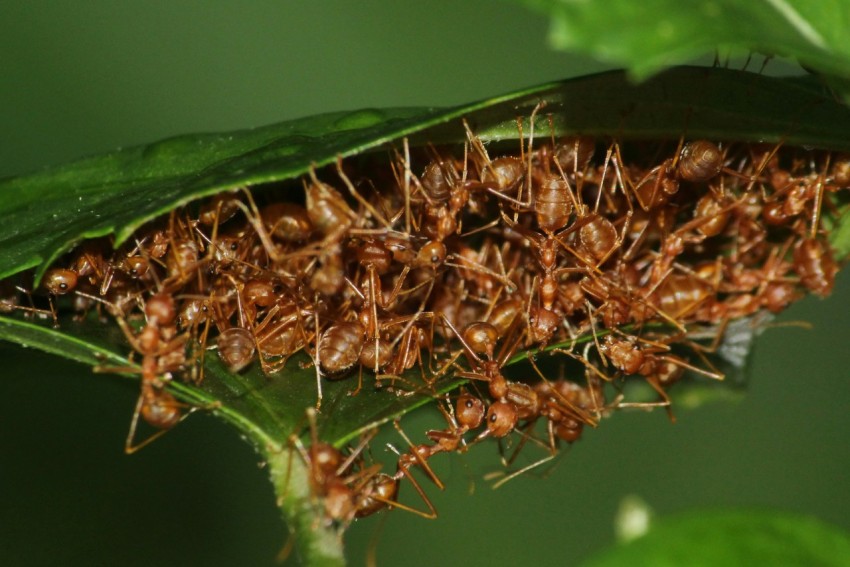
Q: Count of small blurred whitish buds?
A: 1